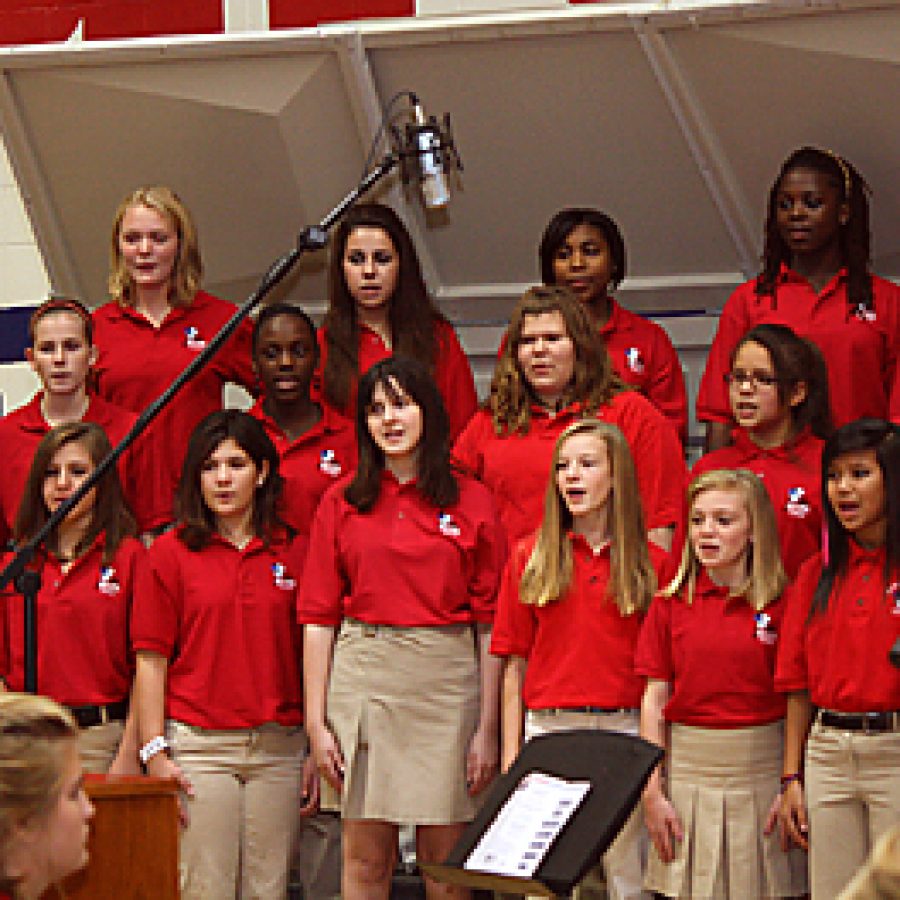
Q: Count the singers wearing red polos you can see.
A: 14